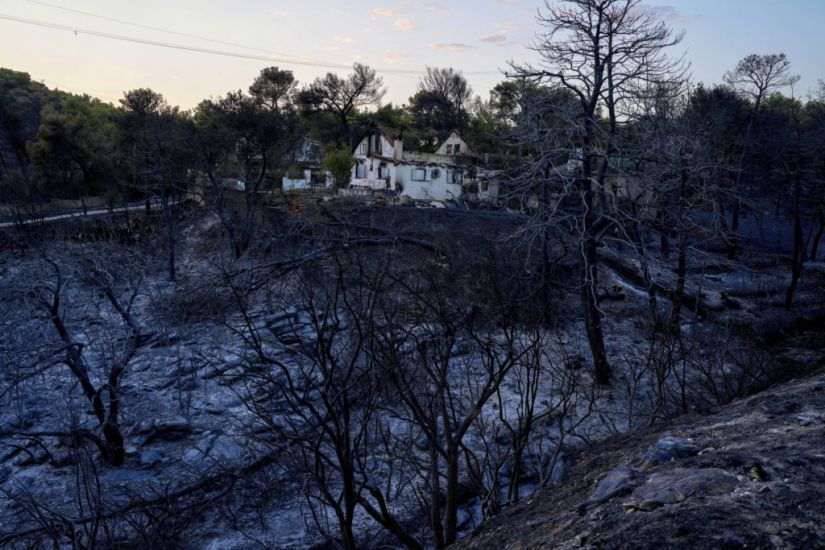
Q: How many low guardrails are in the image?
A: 1